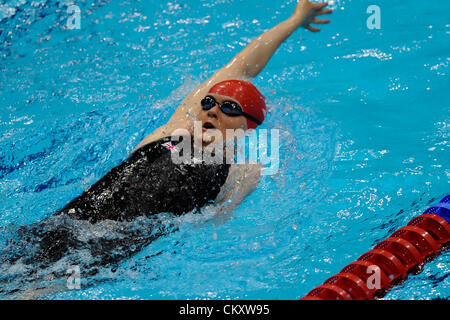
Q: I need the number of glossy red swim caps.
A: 1